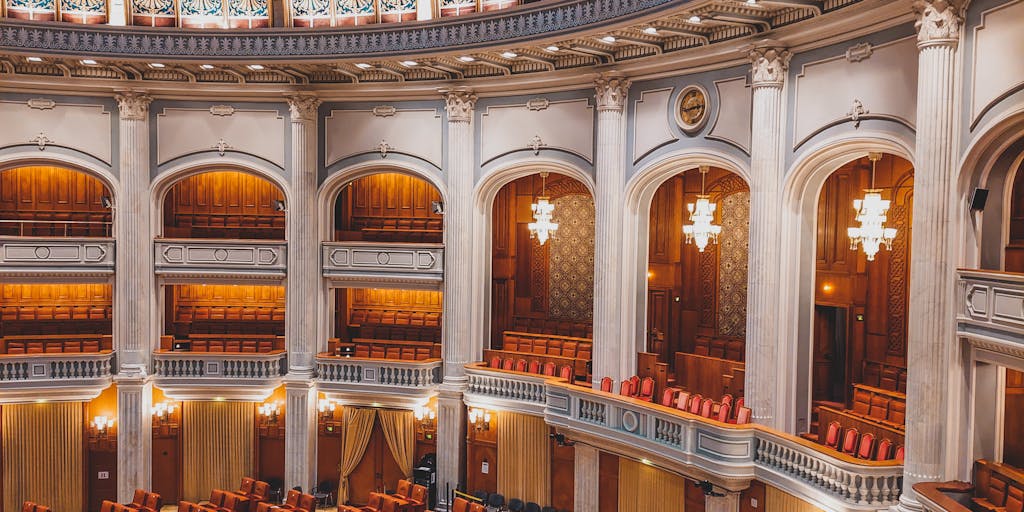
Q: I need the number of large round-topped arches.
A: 7